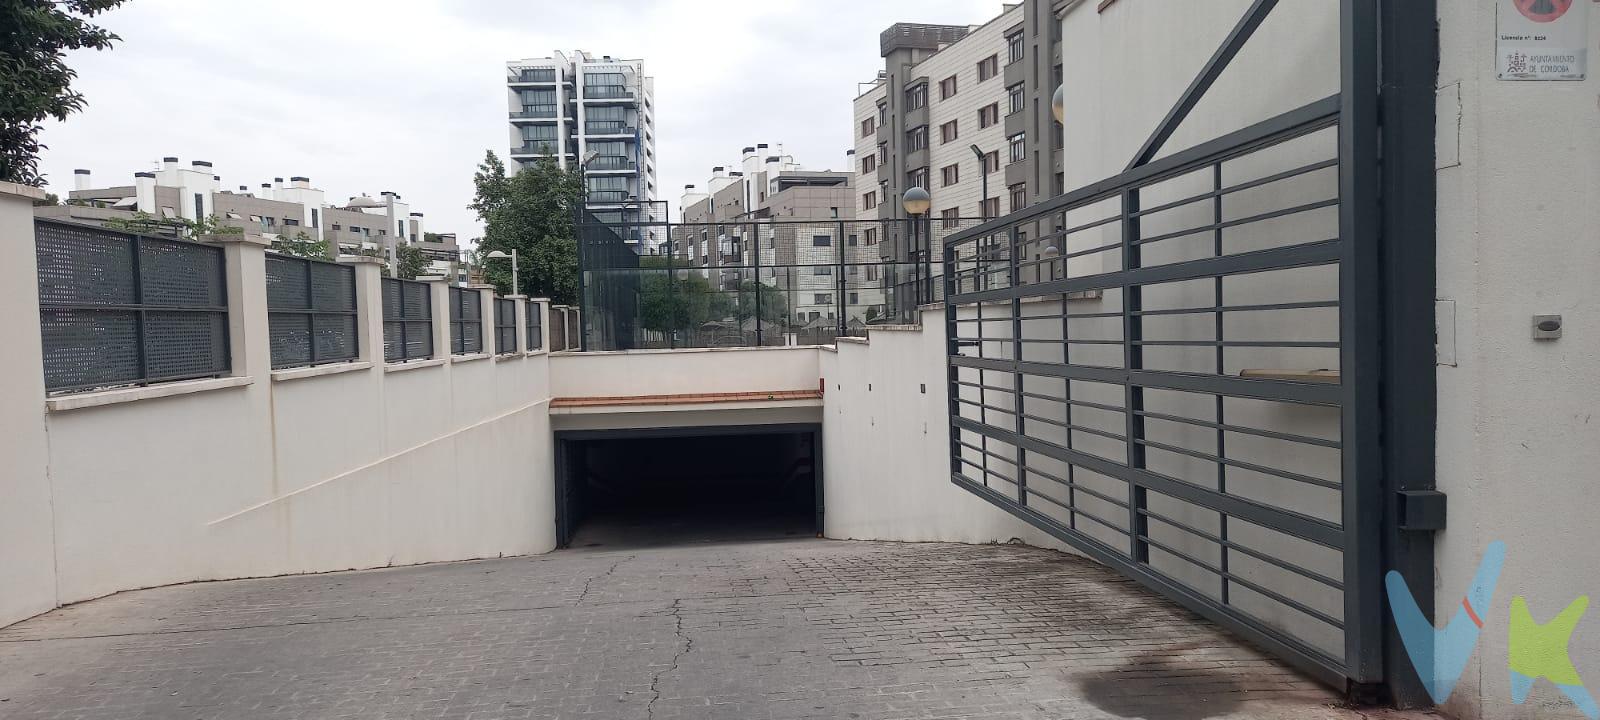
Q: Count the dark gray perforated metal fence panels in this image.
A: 6